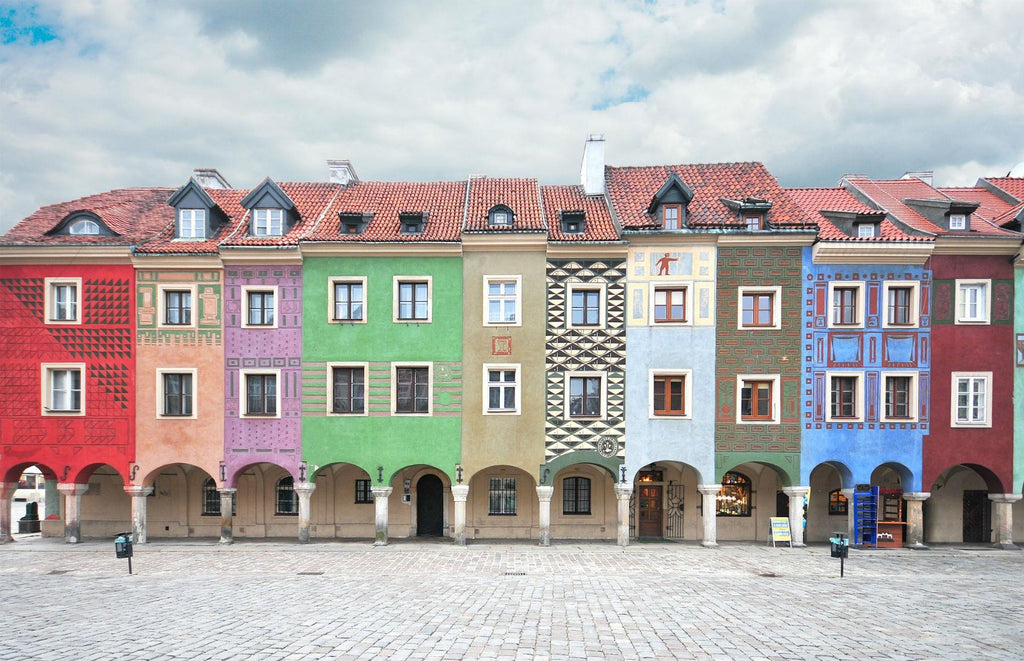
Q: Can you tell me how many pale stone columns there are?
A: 14